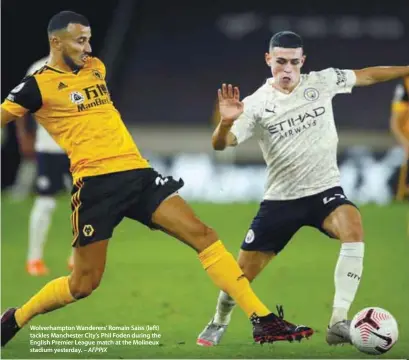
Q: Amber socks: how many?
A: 2